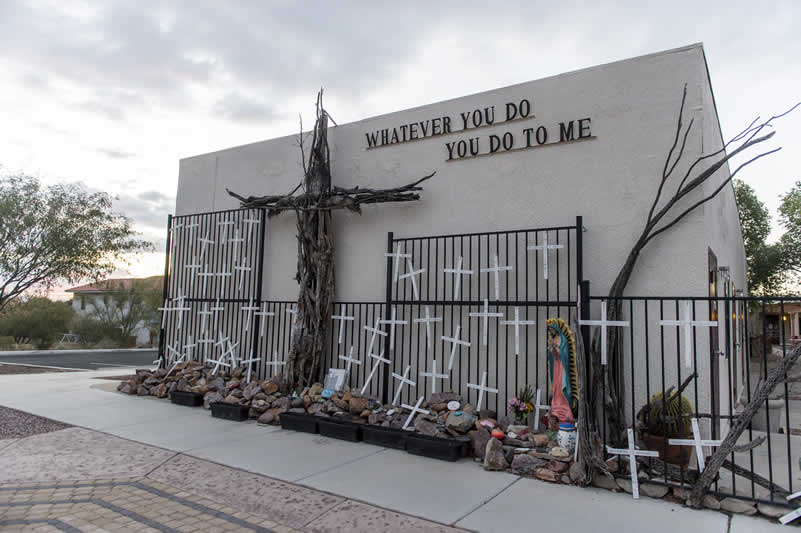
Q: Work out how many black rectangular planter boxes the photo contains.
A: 6